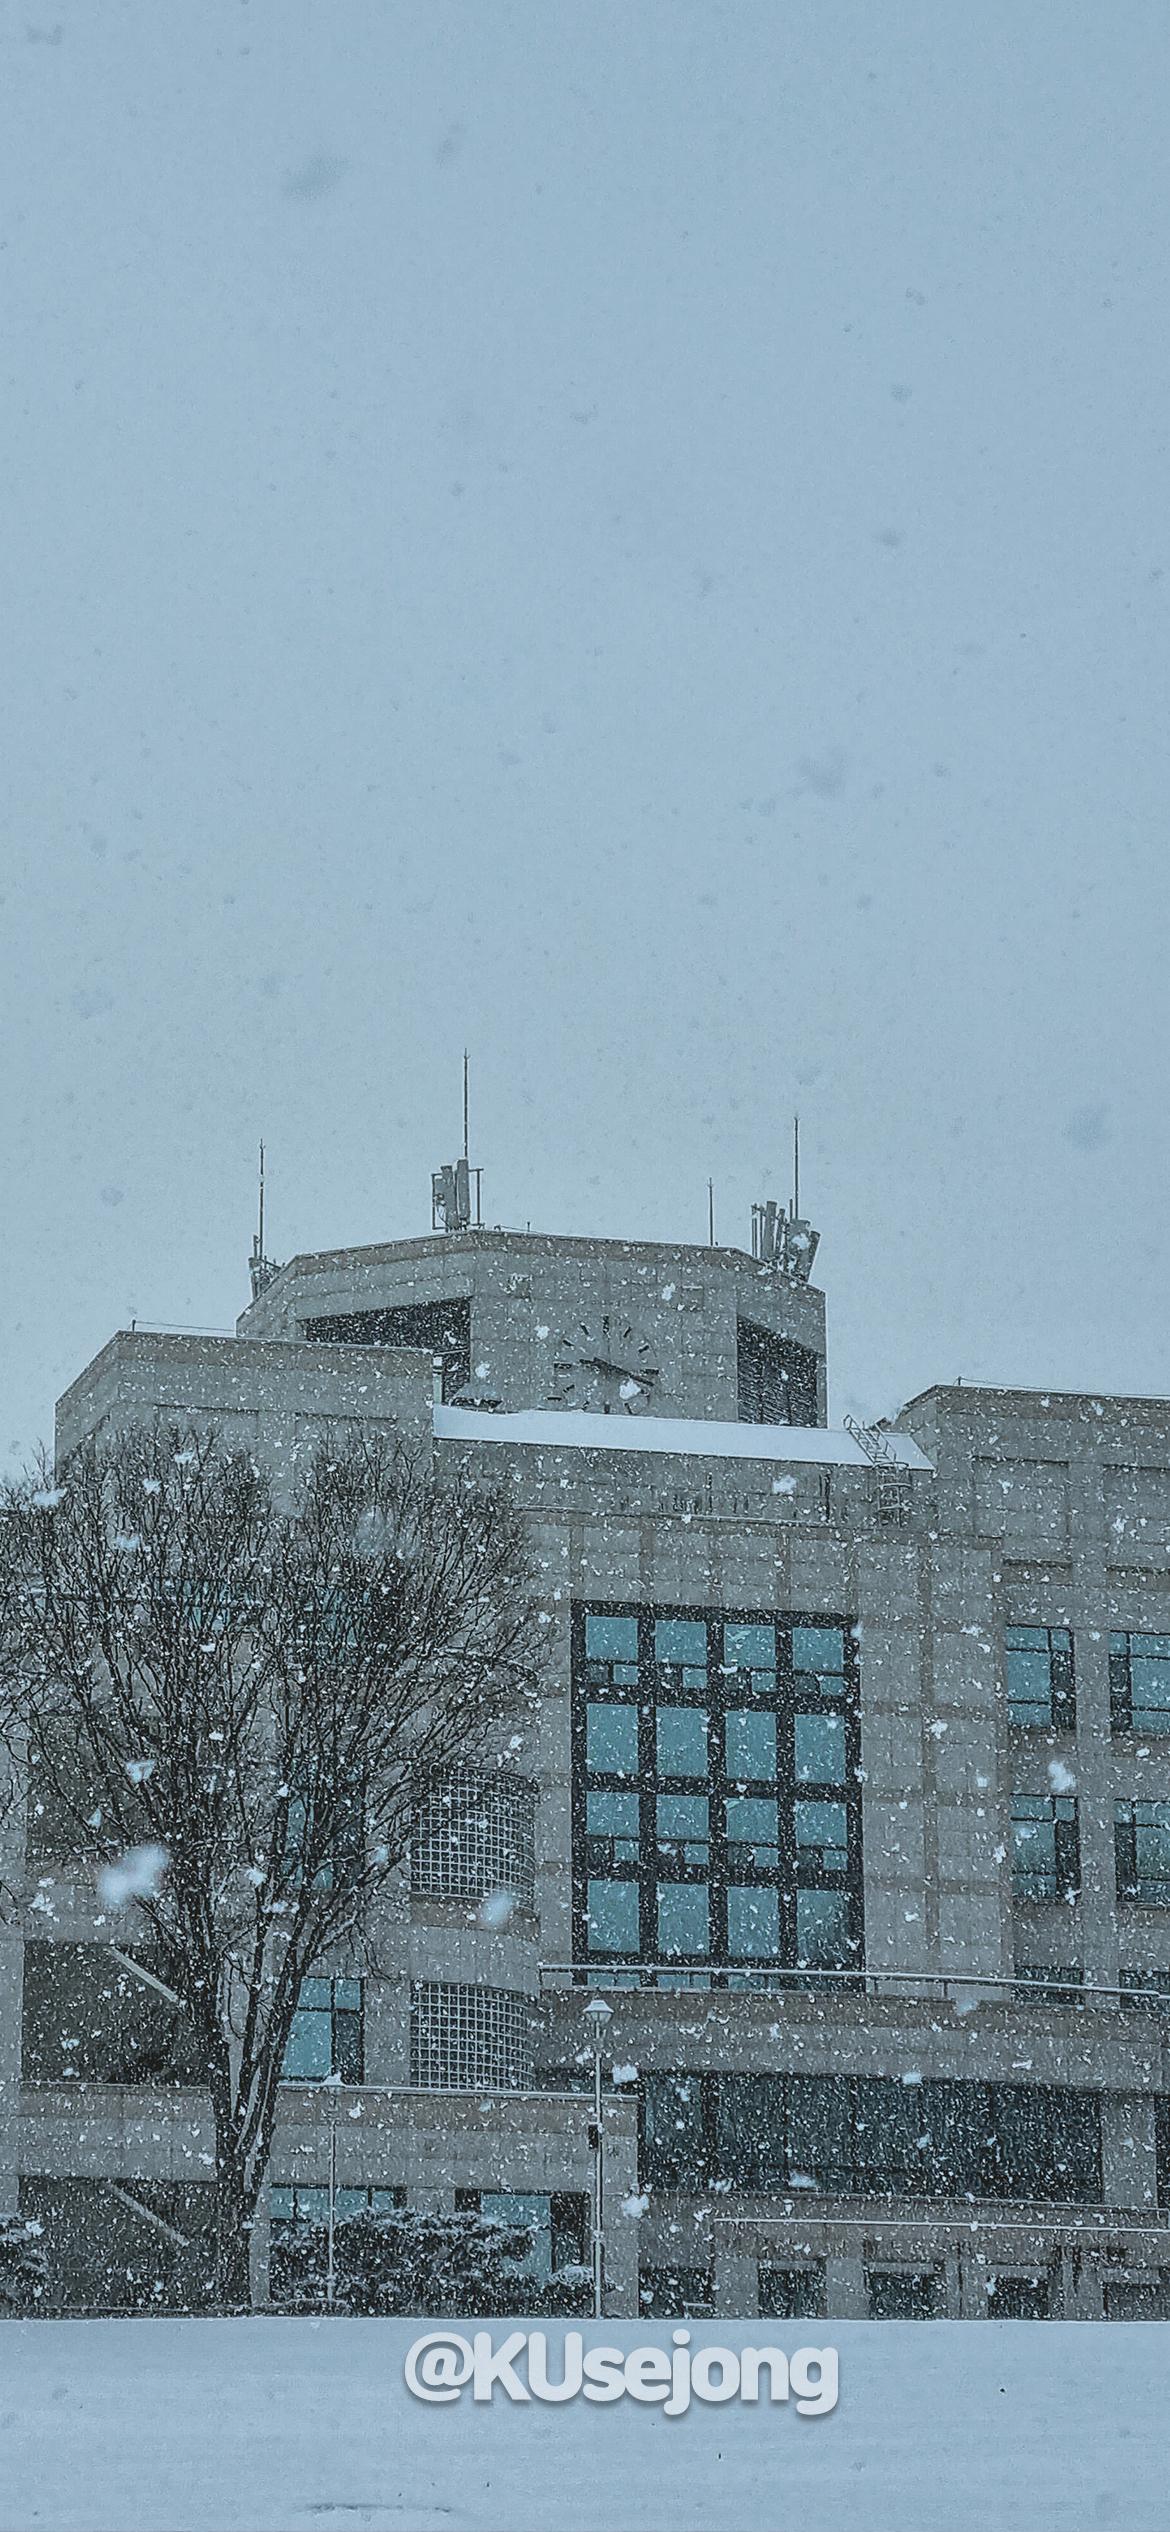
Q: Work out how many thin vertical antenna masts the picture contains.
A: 4